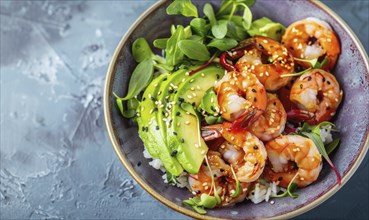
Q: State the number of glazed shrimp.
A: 8